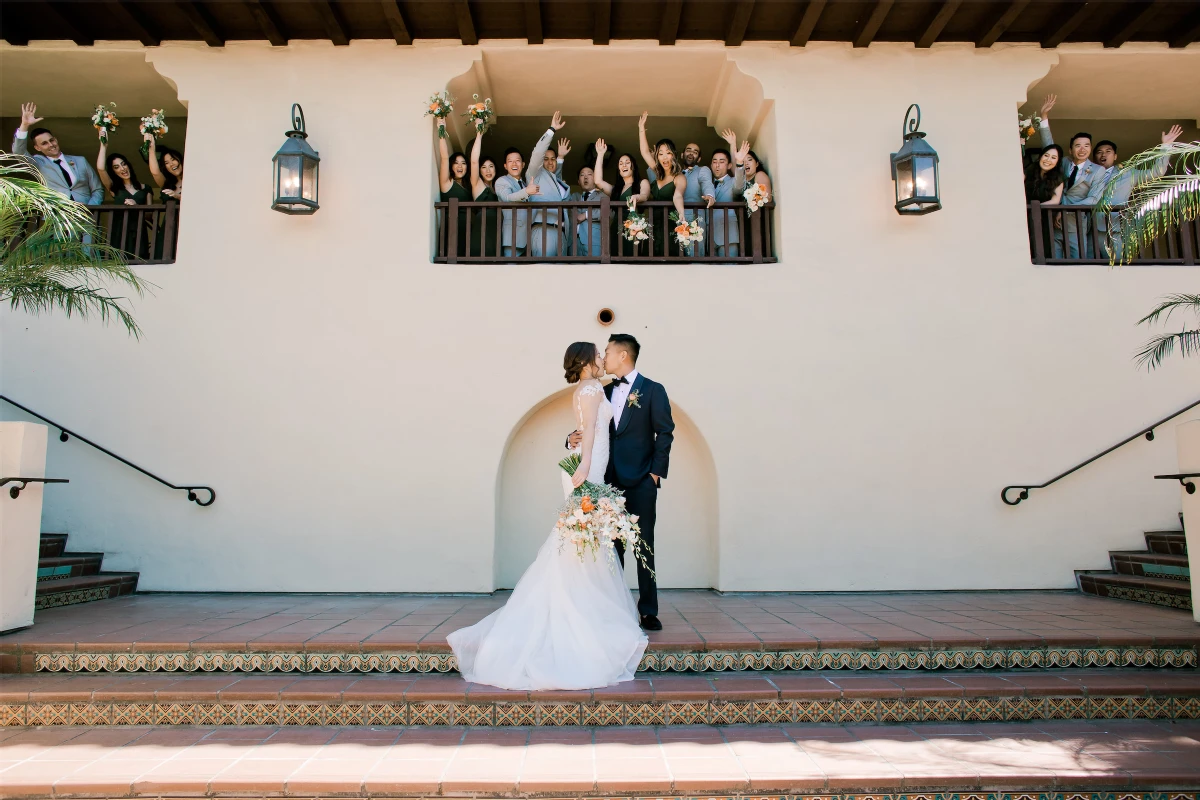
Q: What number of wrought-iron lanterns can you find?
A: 2